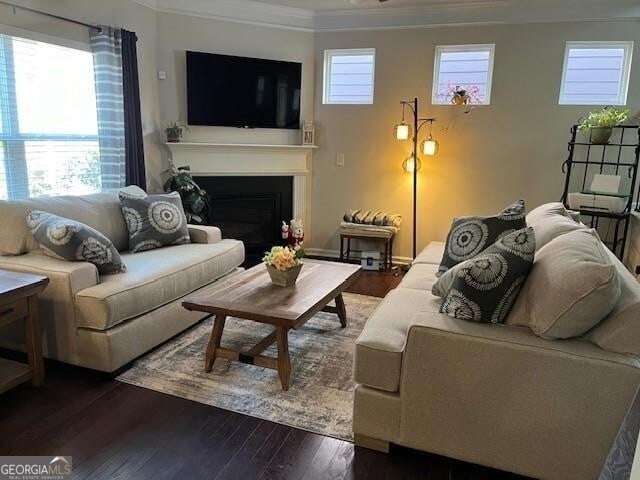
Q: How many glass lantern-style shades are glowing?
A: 3